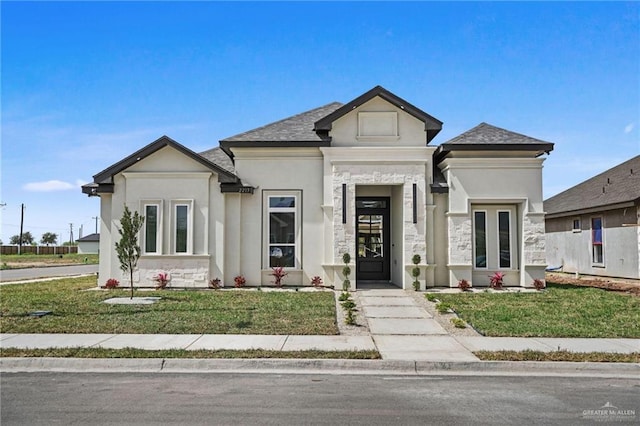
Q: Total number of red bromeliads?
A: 9